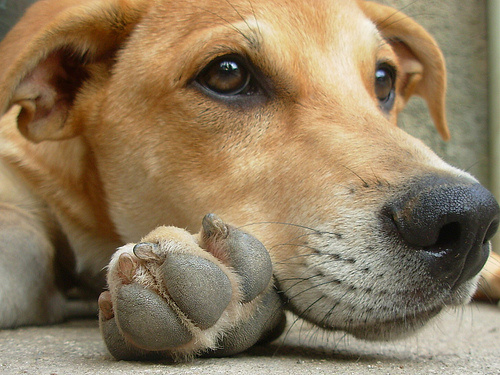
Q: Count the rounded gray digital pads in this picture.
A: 4